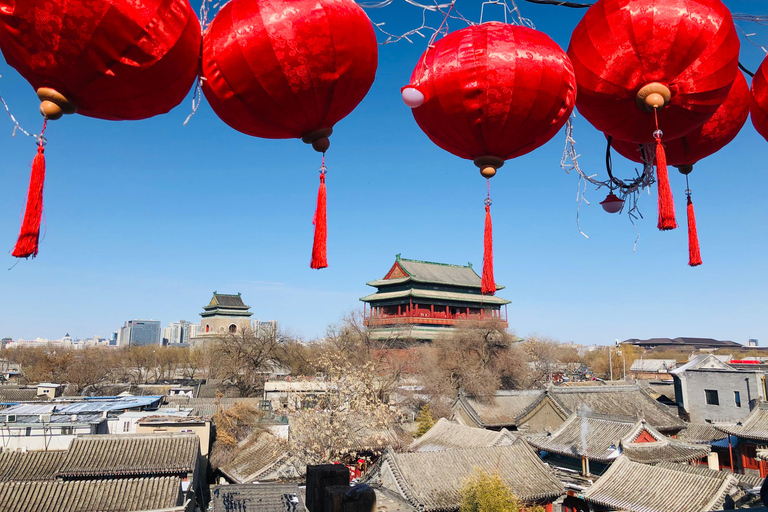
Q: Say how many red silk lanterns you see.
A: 6